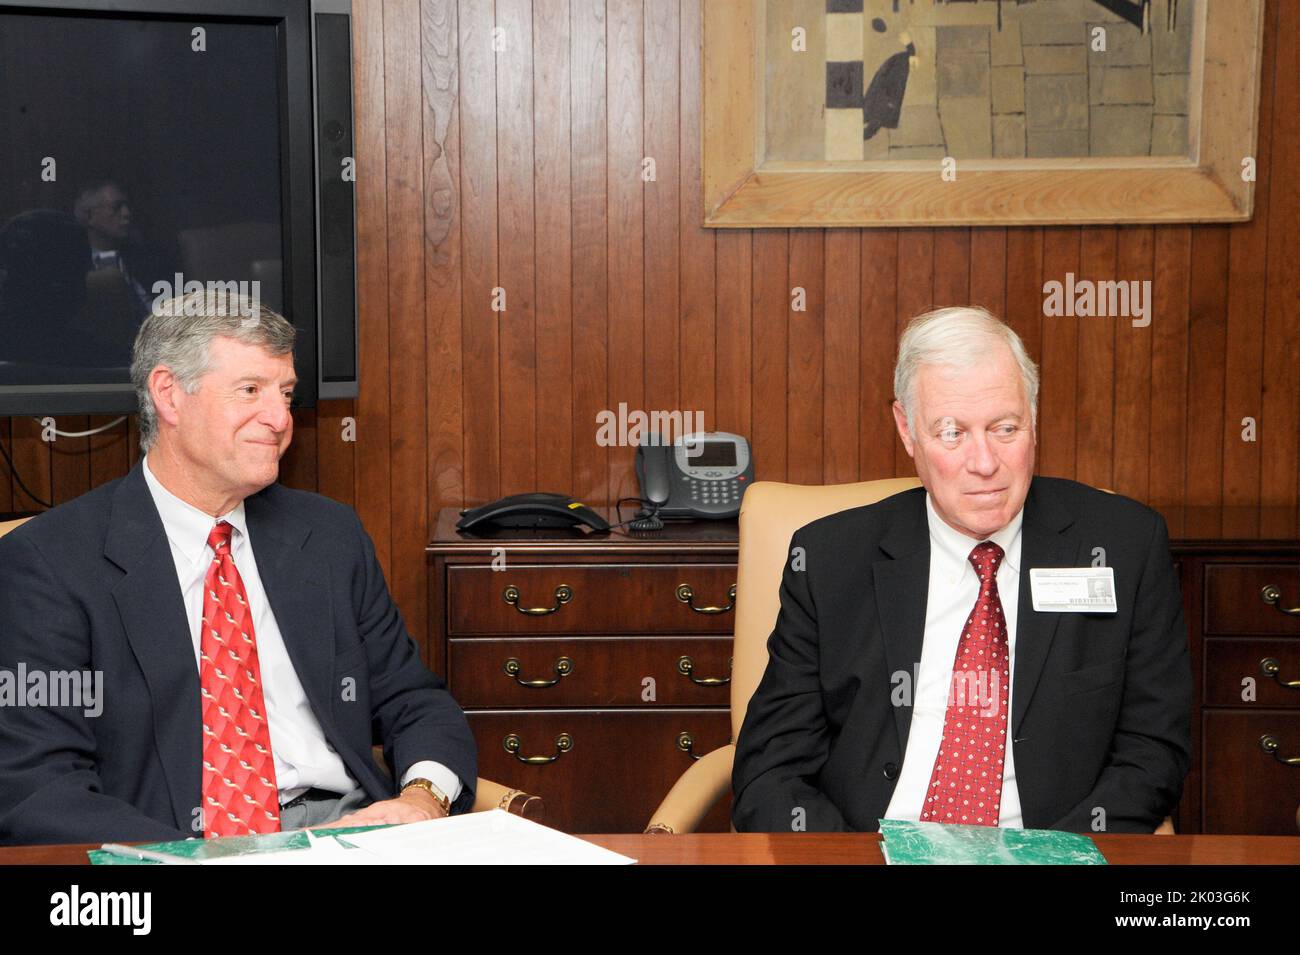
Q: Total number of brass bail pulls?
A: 9